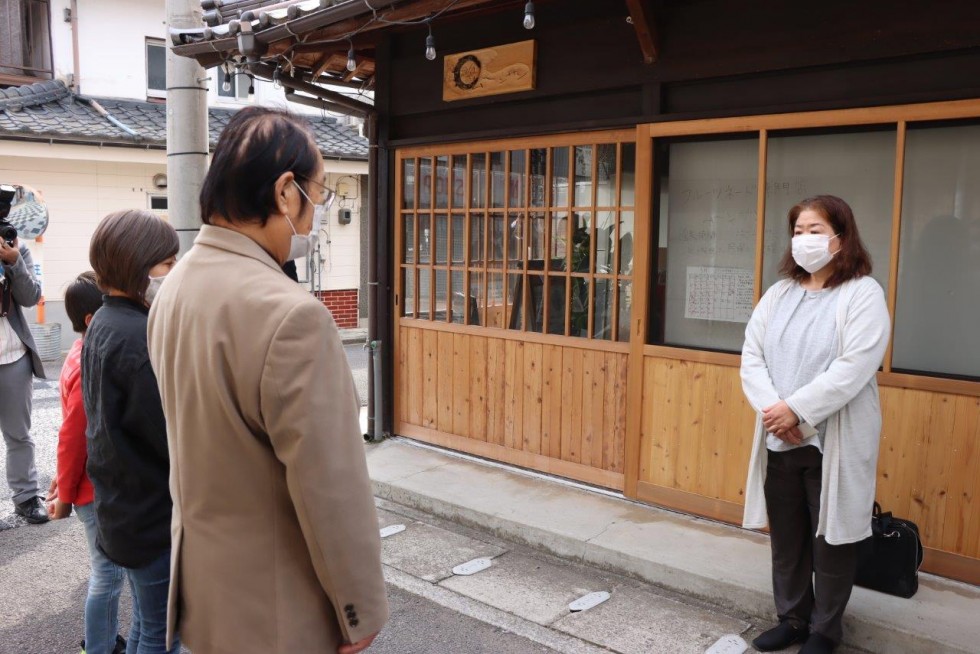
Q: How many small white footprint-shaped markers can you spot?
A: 4